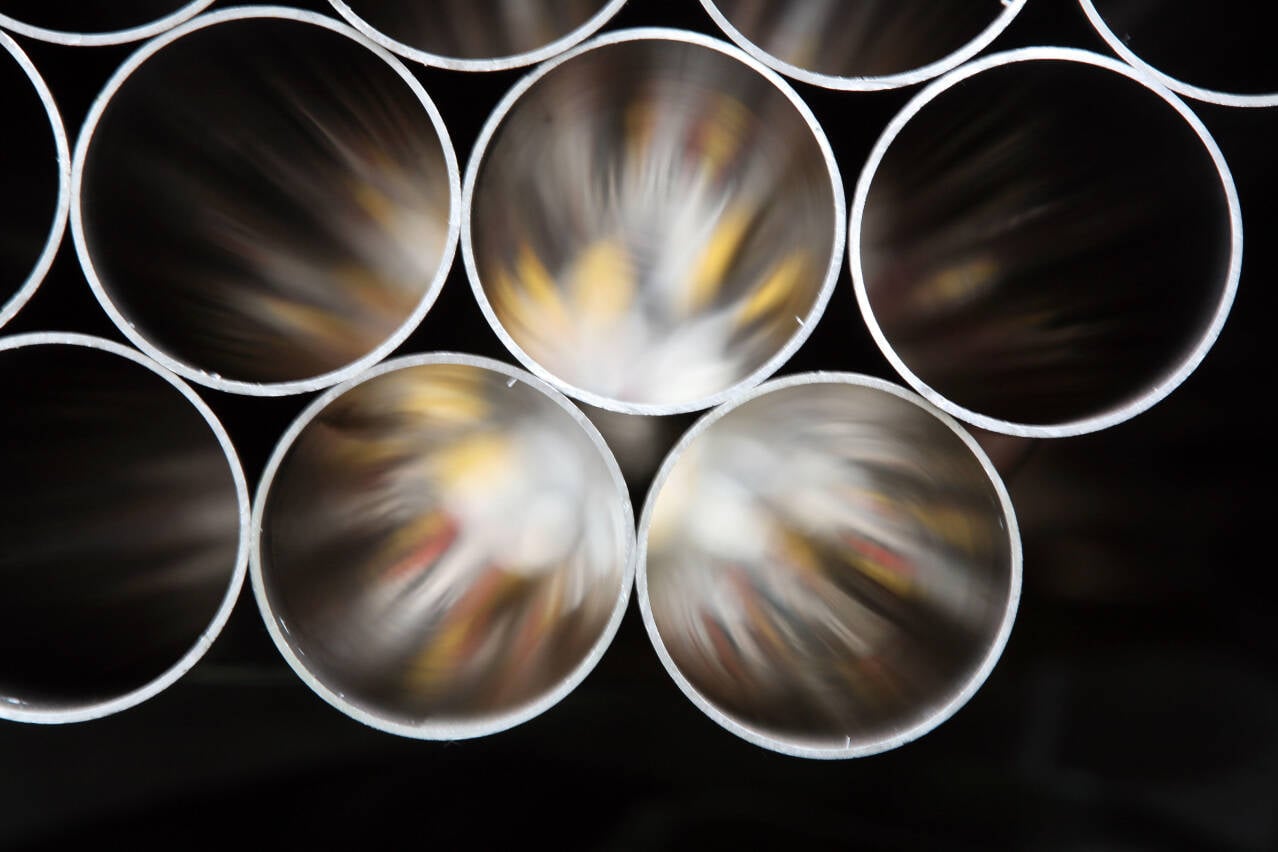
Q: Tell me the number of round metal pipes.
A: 11